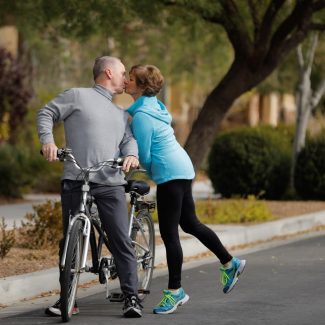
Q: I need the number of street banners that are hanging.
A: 0